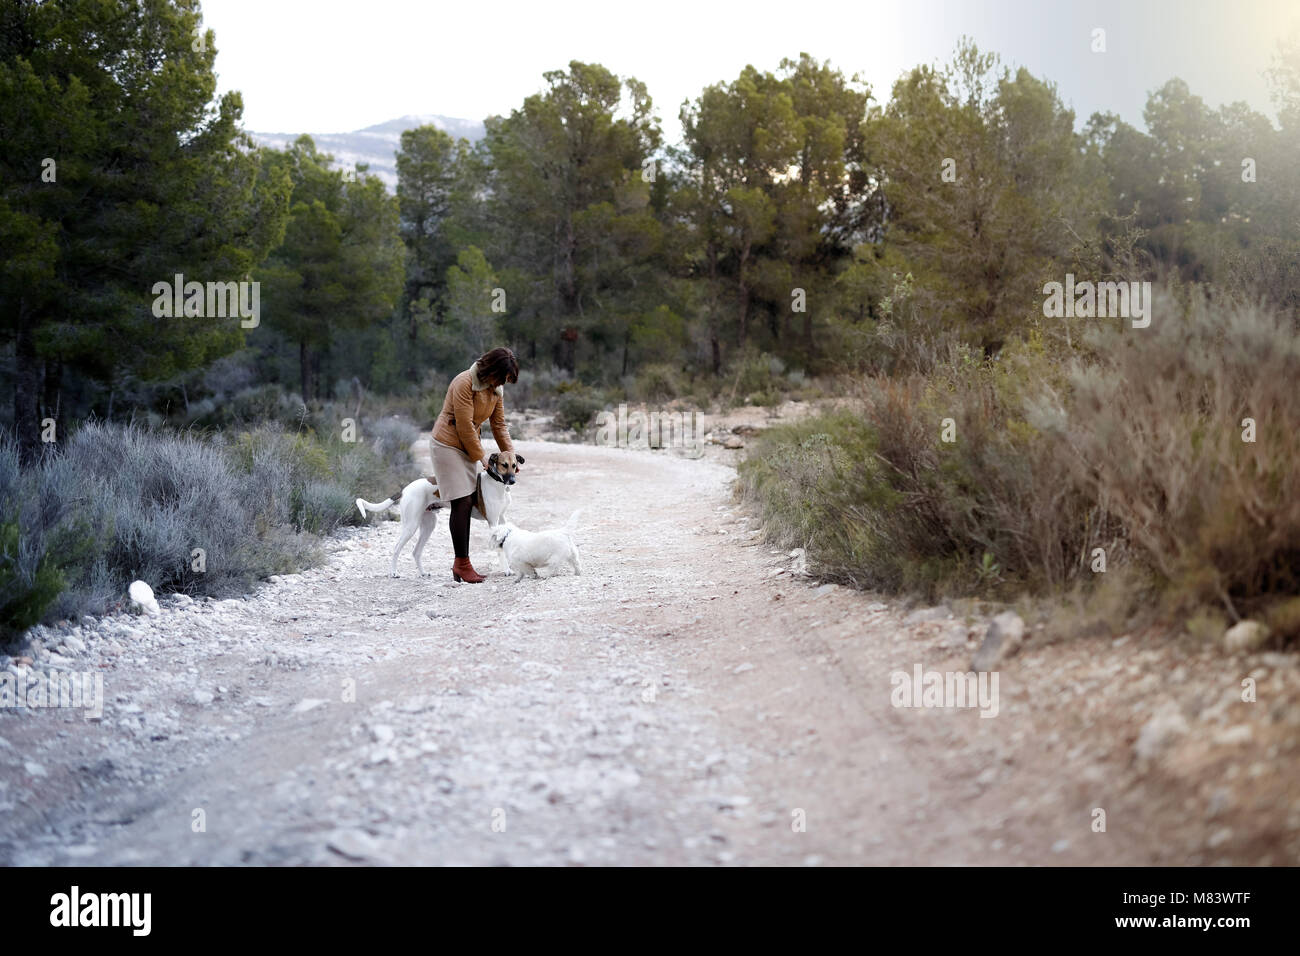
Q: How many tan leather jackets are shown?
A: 1